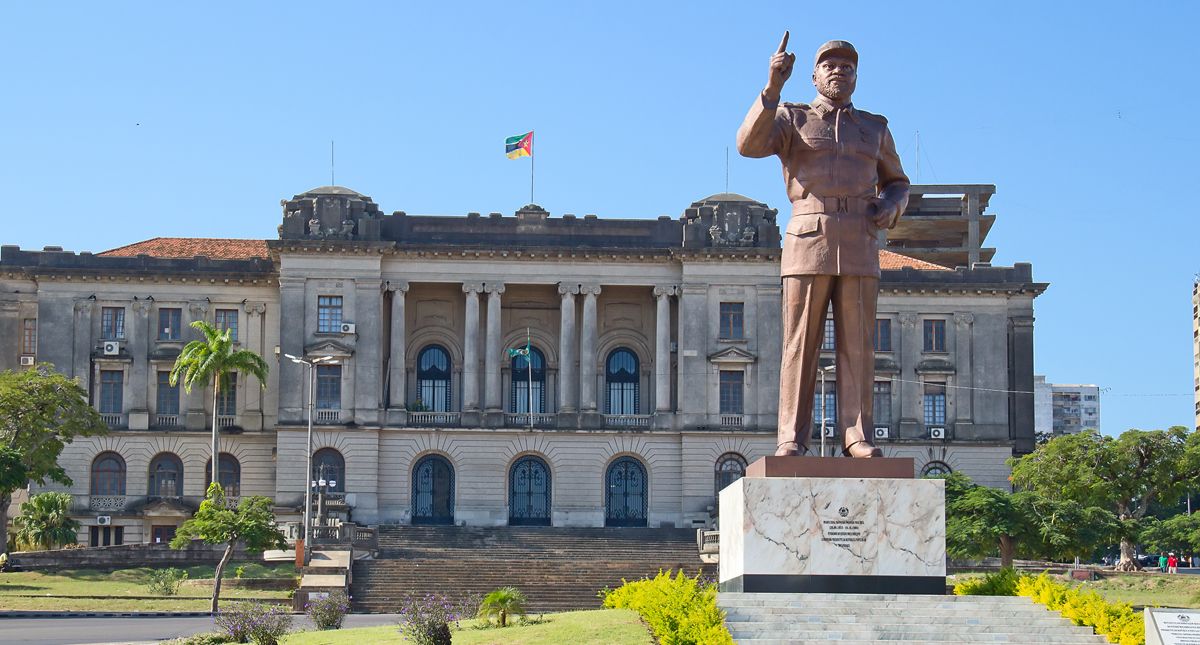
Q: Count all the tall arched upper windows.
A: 3